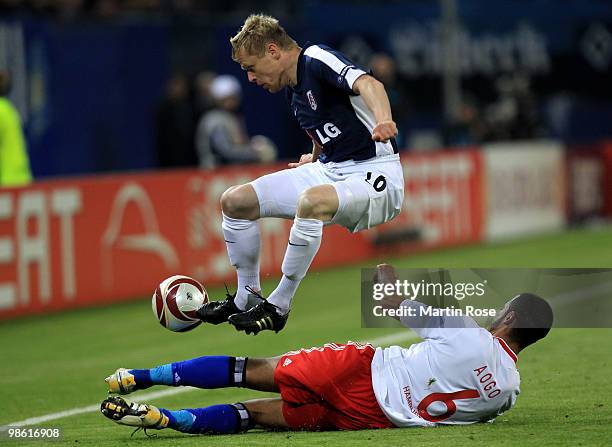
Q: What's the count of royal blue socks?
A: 2